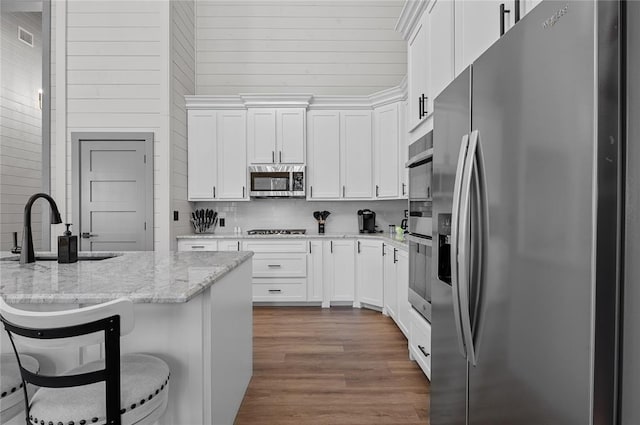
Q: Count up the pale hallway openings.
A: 1